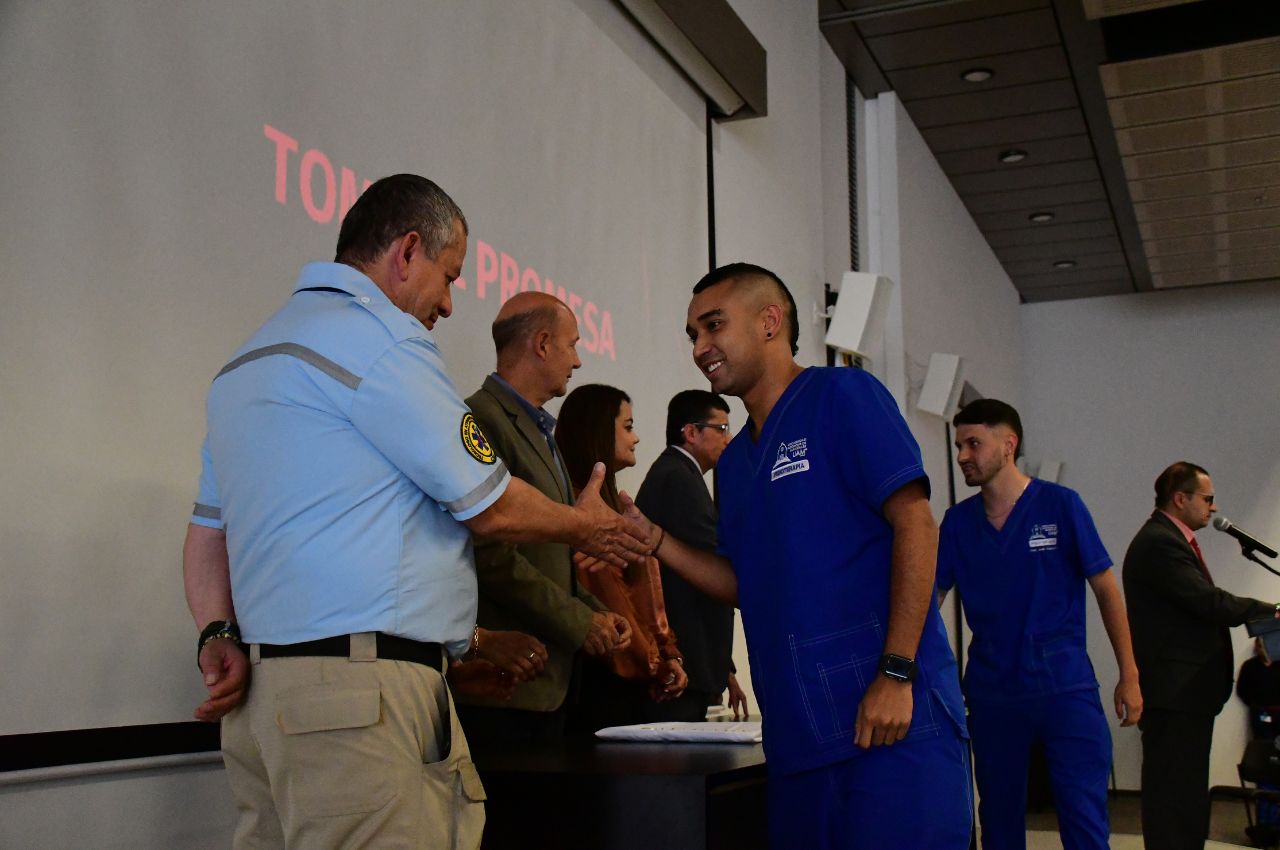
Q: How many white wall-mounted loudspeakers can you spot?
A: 3